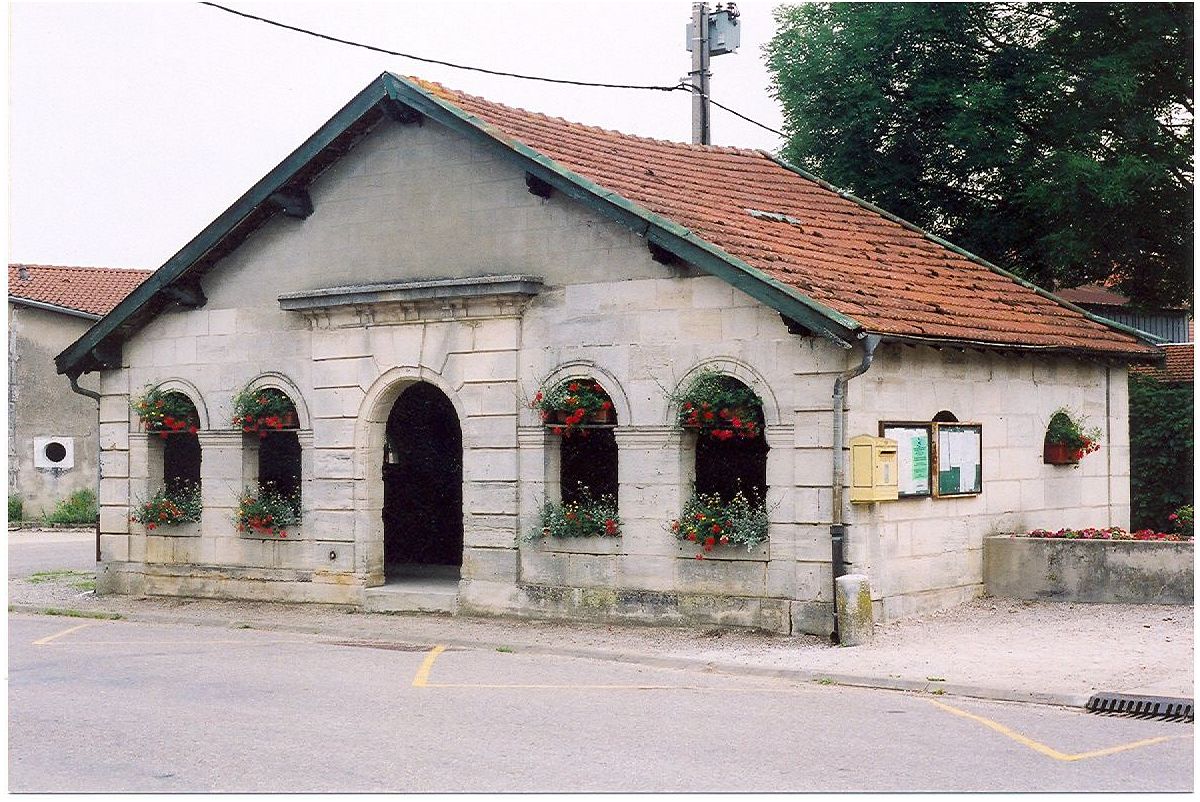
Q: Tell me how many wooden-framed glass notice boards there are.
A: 2